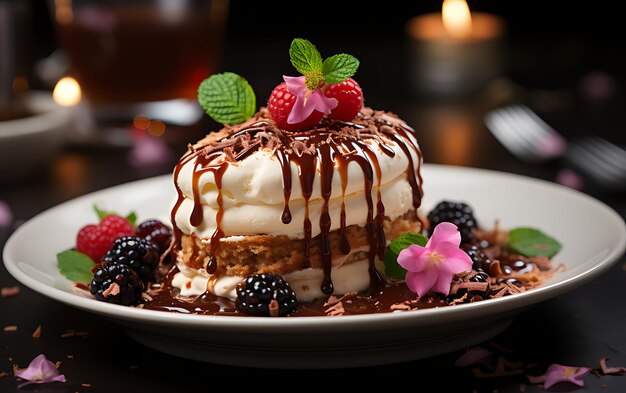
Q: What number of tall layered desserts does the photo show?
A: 1